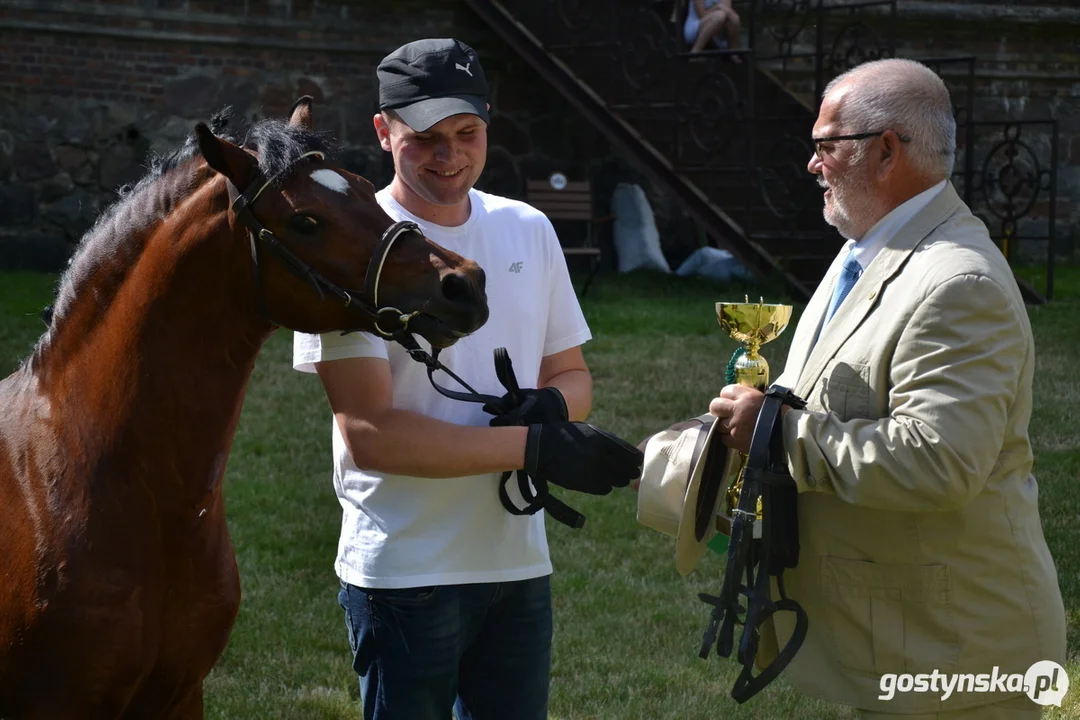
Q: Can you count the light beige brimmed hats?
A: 1